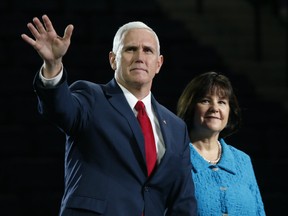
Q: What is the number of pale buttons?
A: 3